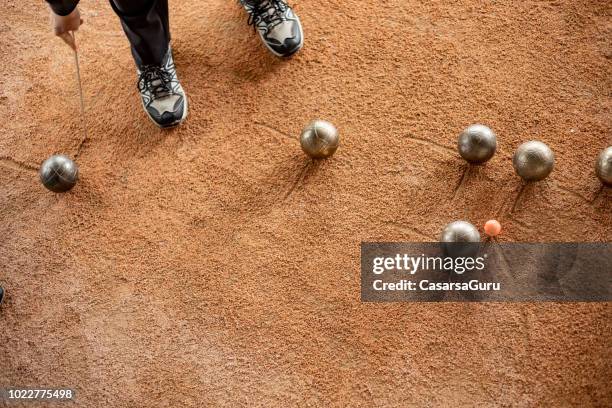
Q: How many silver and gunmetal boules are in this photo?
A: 6